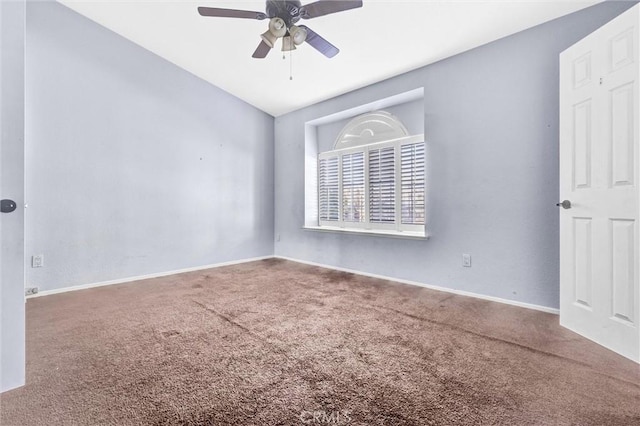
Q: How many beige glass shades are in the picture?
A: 4